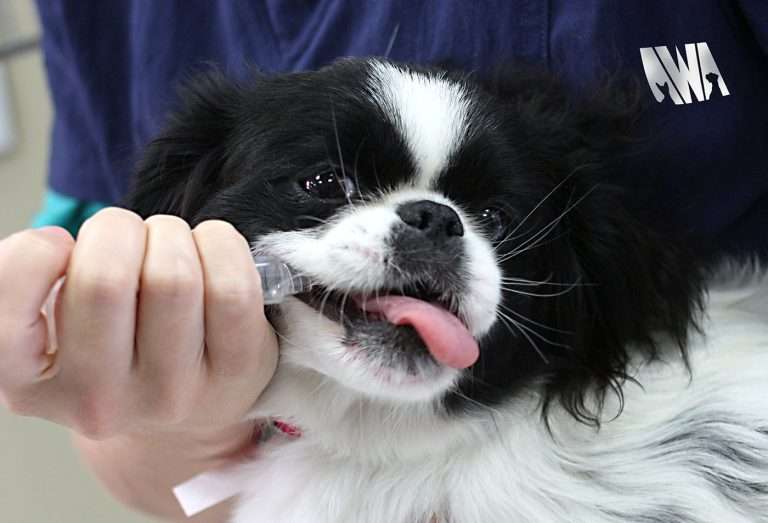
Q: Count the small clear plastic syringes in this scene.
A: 1